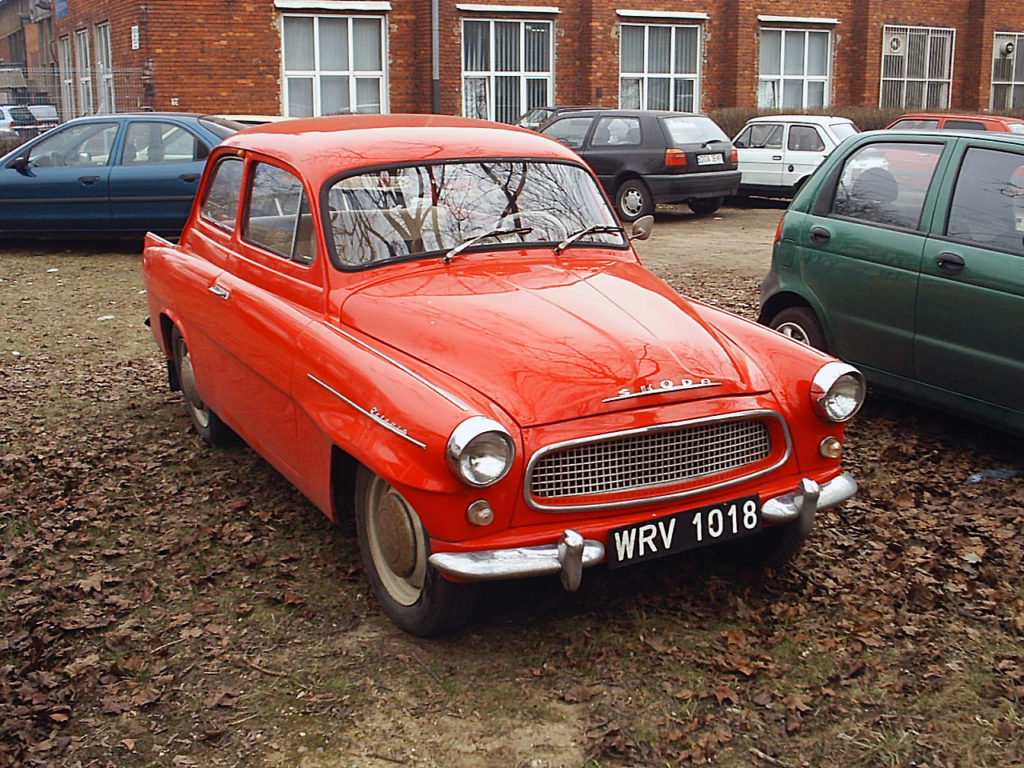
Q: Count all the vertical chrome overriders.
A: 2